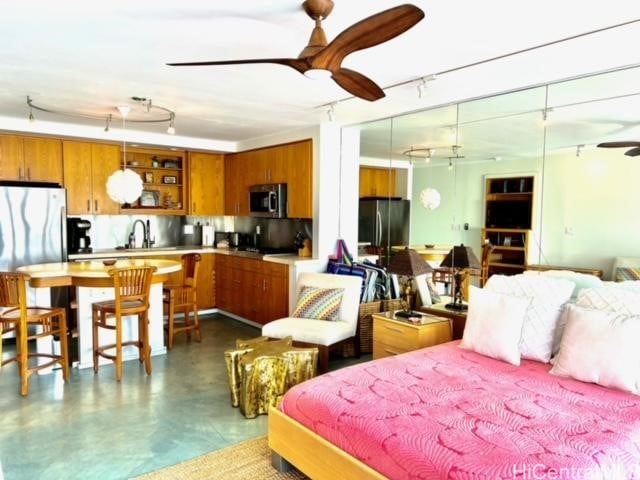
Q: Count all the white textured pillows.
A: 2